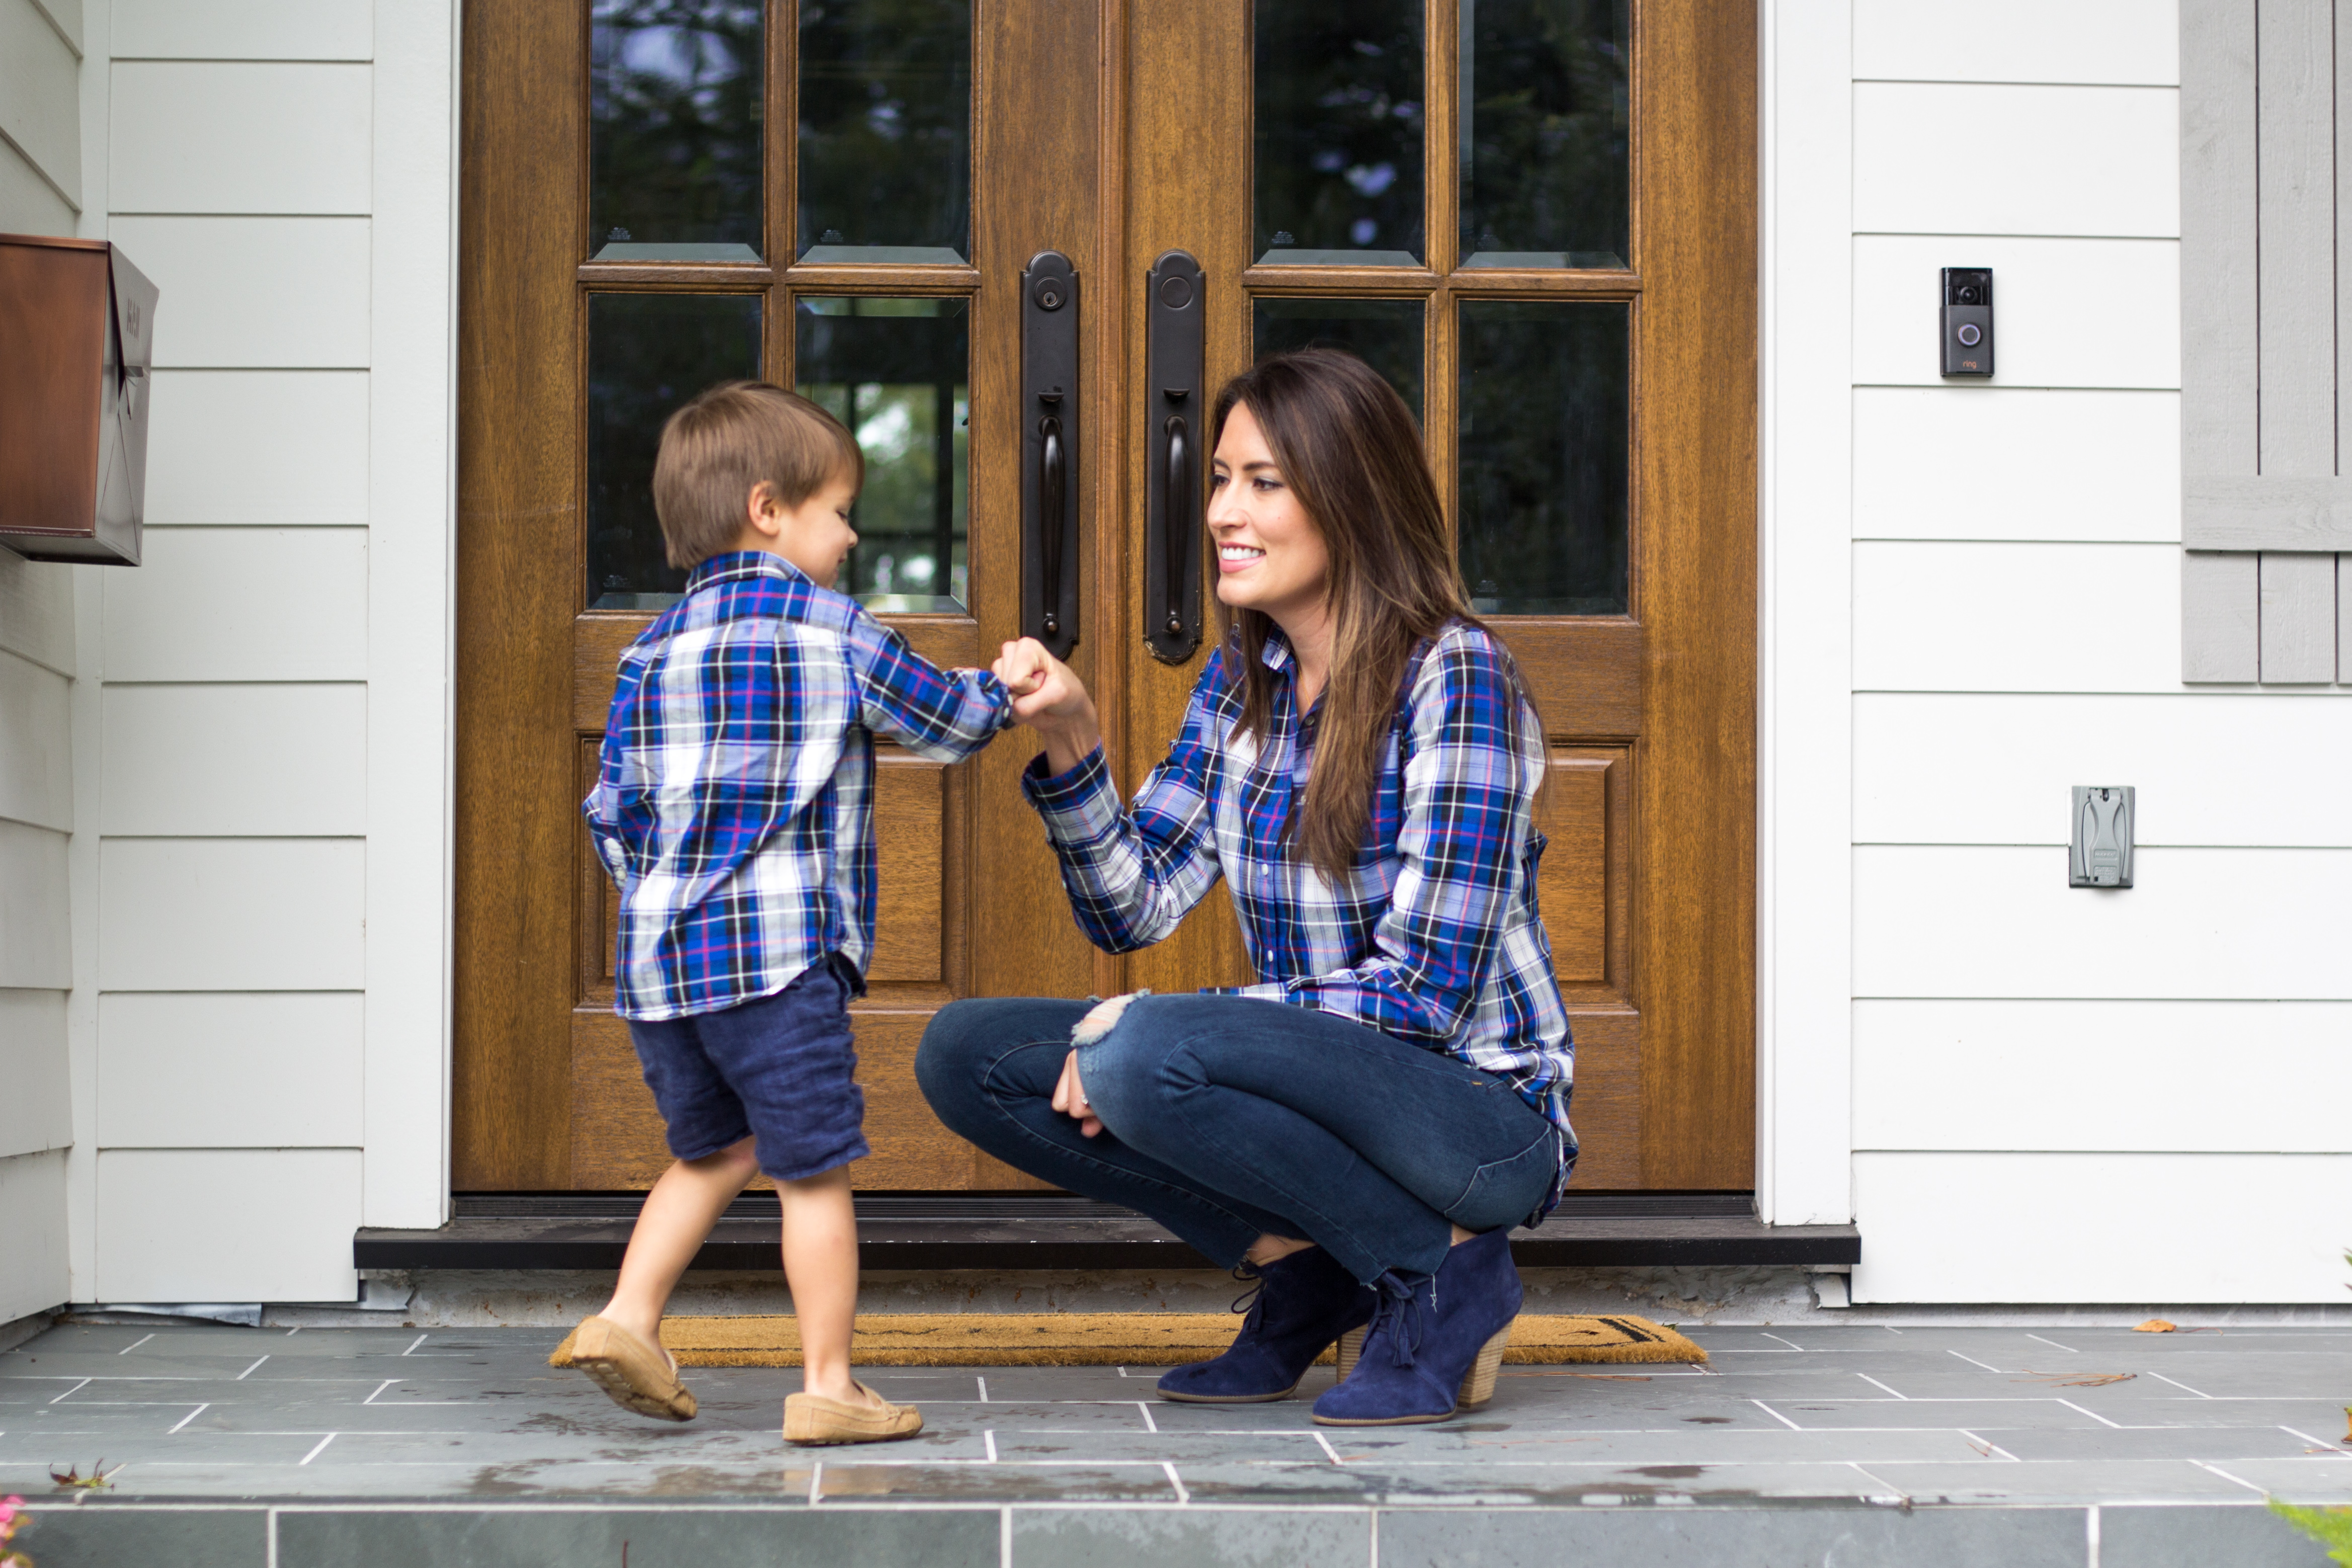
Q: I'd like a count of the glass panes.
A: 8